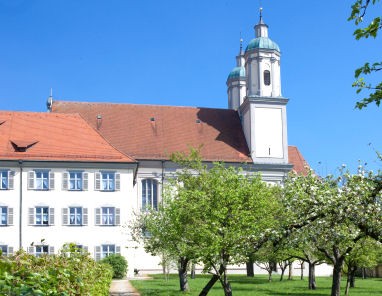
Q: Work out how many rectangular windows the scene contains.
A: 12